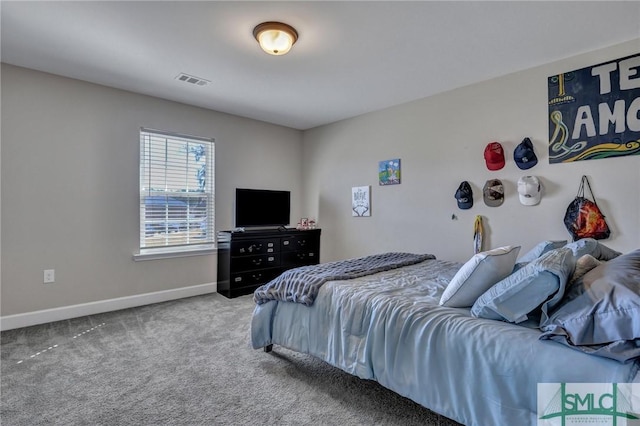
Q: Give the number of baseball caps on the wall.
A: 5